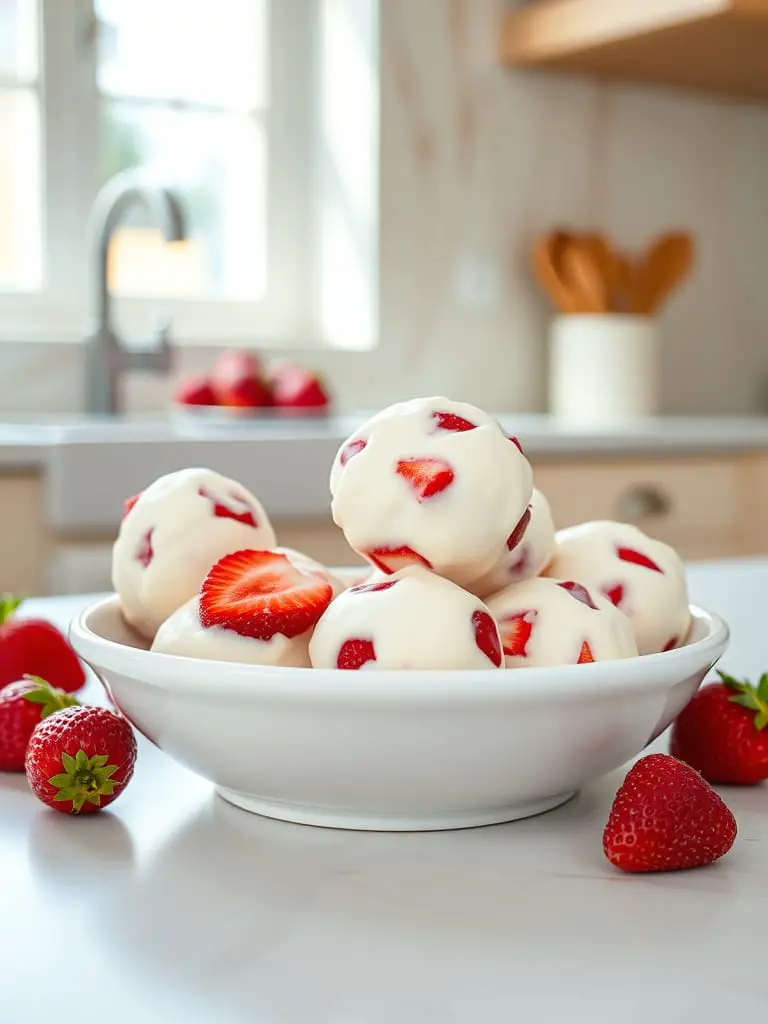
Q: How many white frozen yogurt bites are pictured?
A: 7